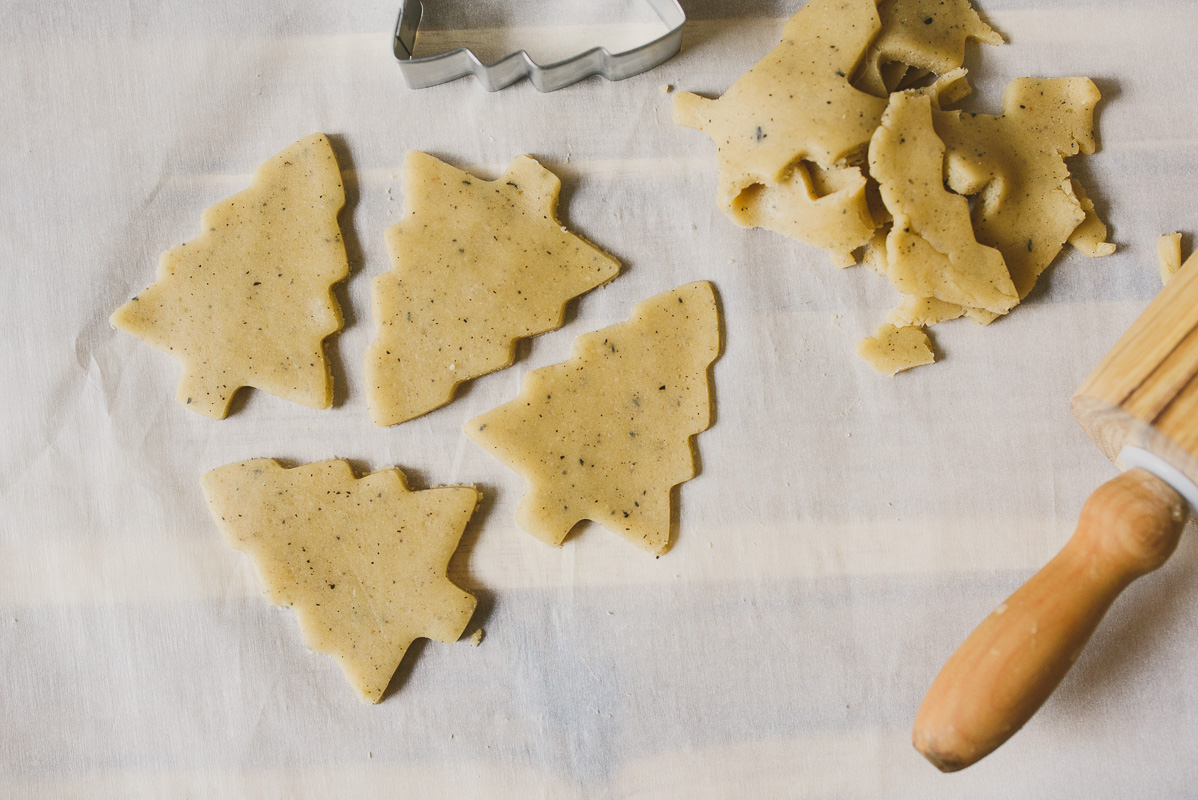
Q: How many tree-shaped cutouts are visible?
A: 4